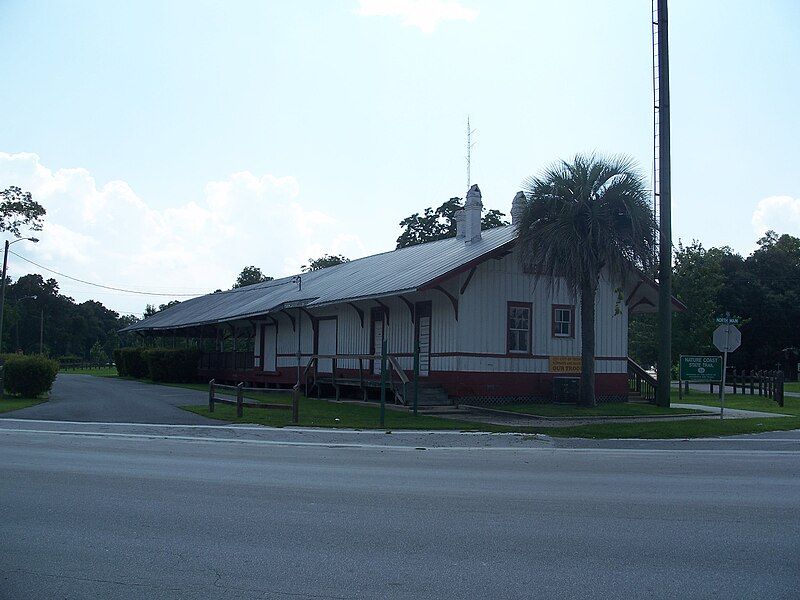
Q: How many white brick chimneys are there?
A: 3